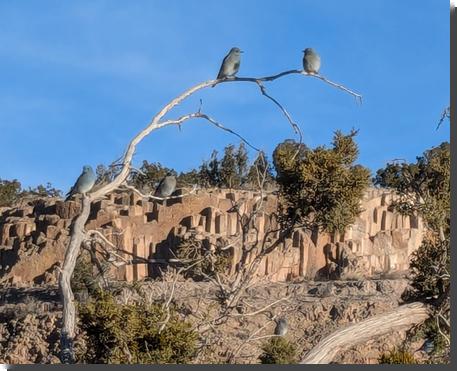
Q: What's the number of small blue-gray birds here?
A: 5